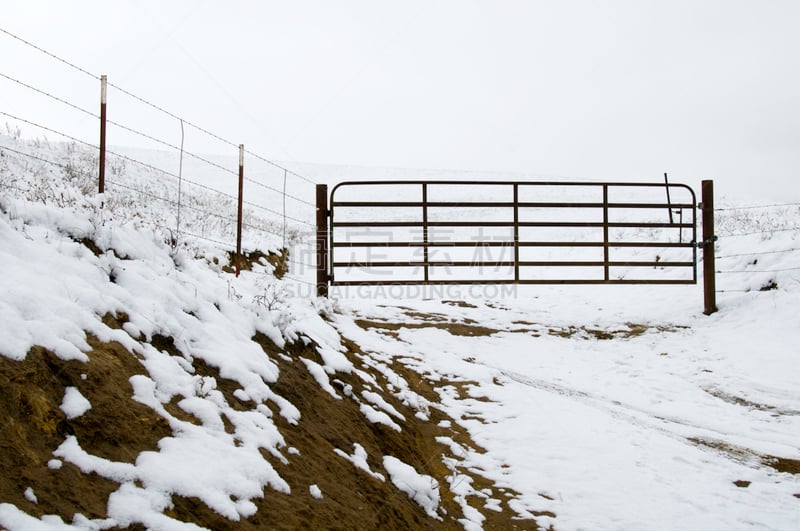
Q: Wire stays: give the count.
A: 2